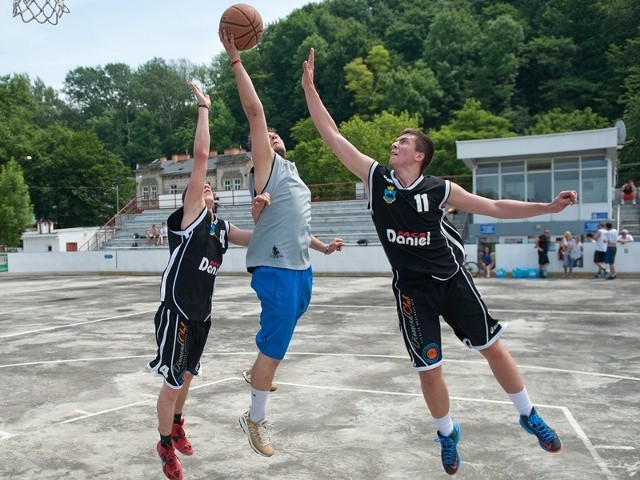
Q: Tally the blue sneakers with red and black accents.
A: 2